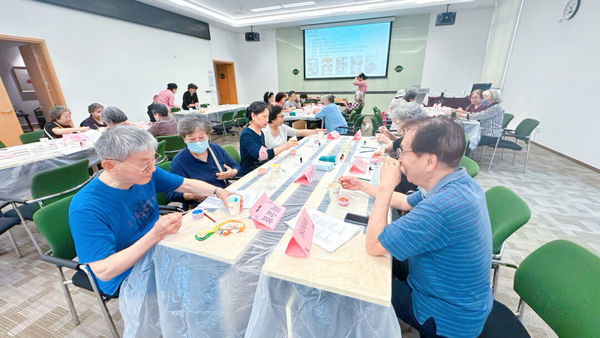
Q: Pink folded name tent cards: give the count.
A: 6